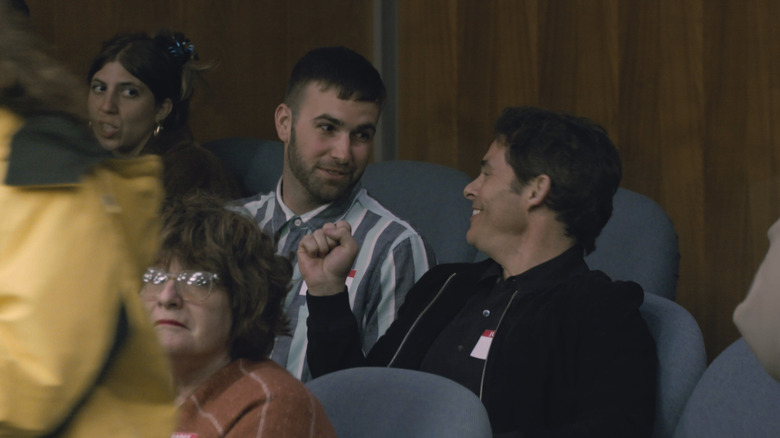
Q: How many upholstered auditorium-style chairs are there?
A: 6